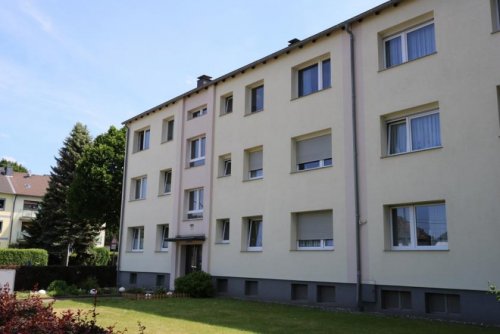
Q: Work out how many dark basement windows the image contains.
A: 8